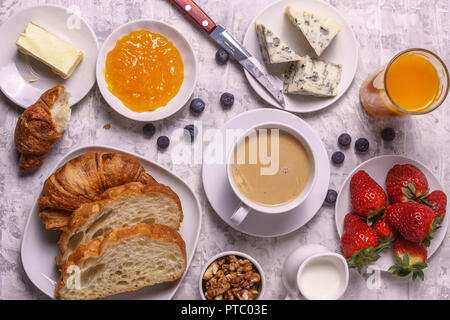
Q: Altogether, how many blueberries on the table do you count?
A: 11